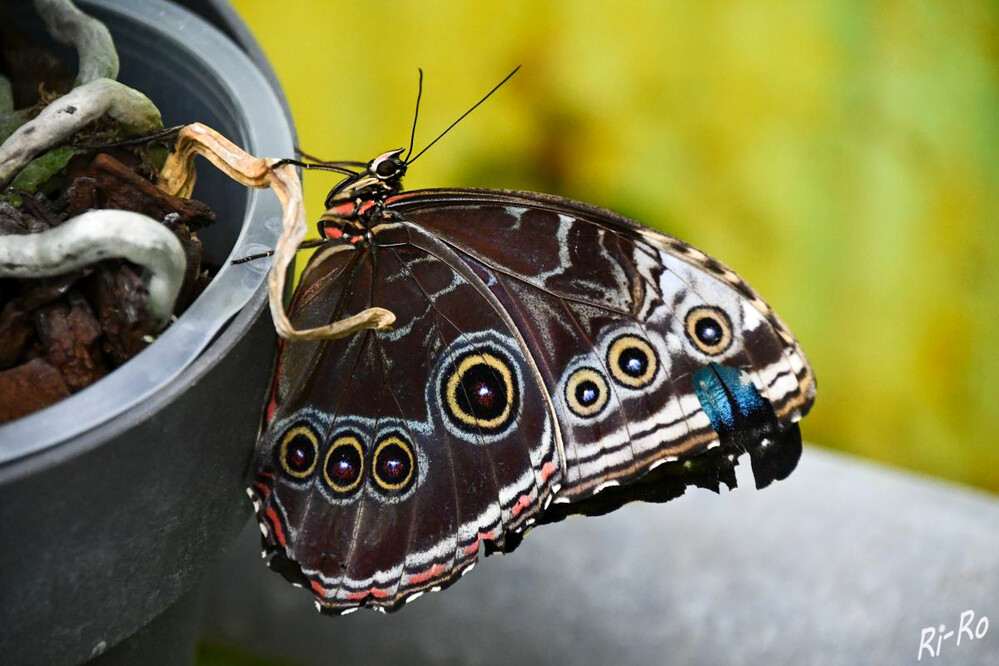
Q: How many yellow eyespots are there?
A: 7